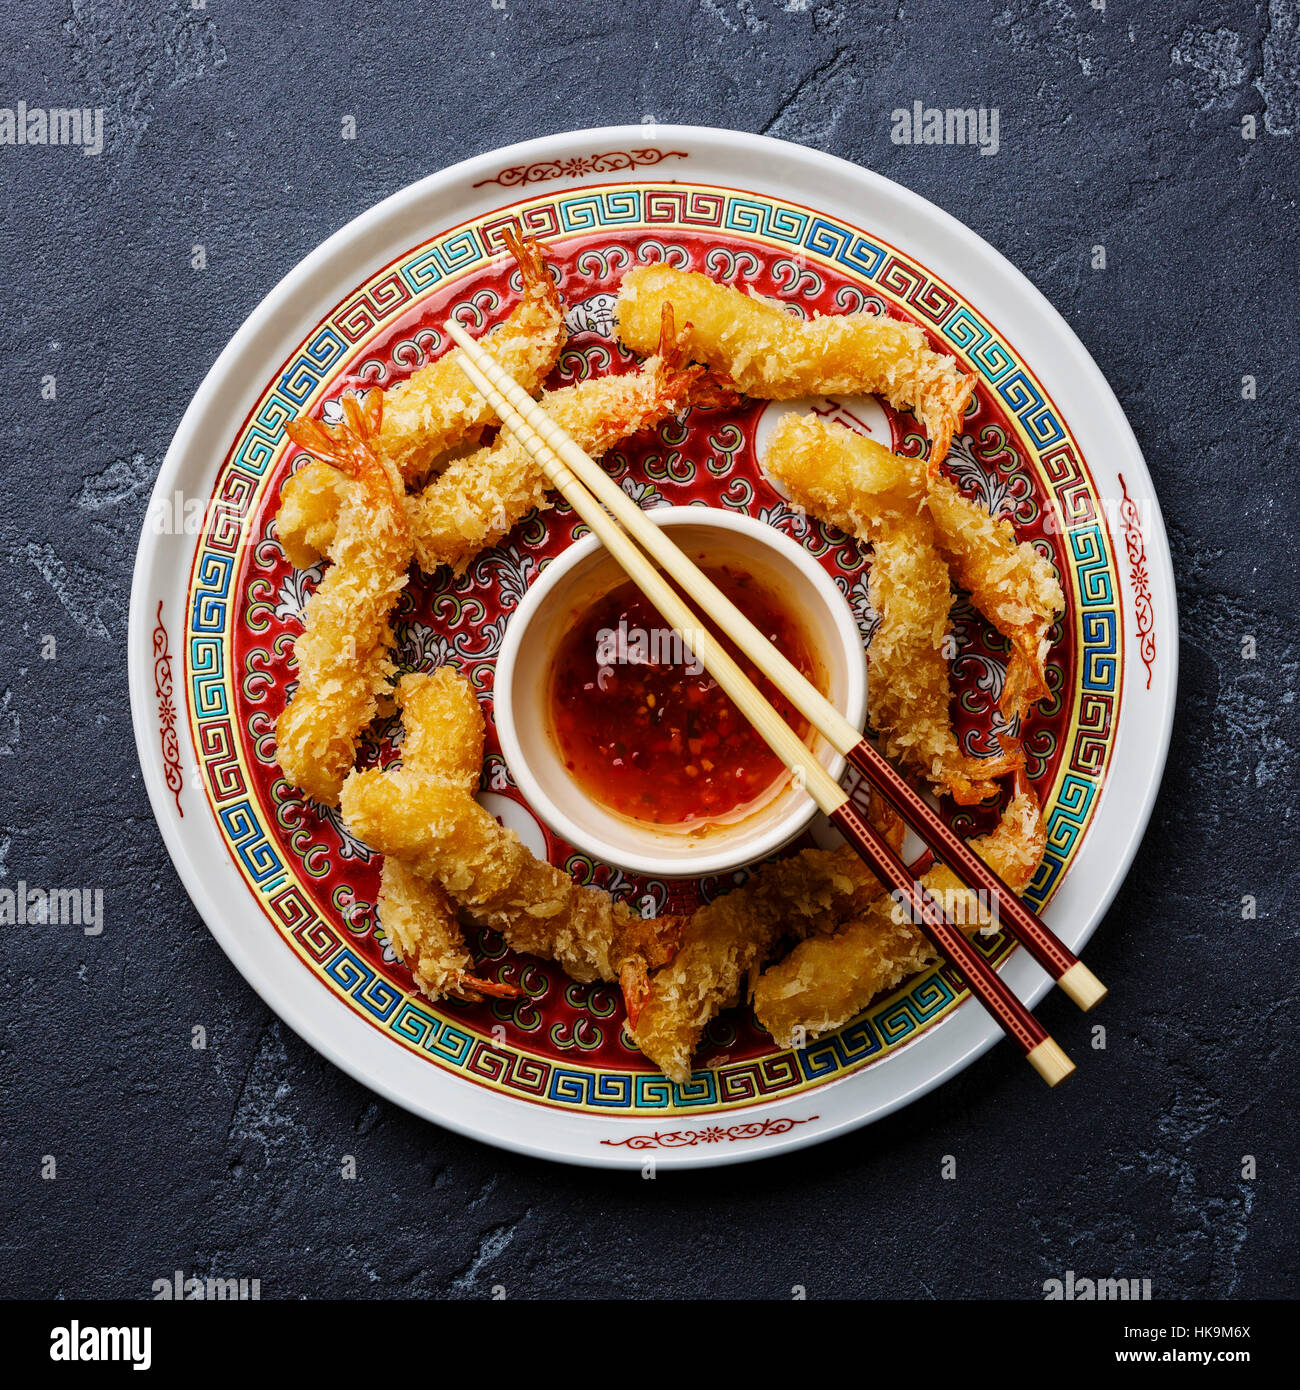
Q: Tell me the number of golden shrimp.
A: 10